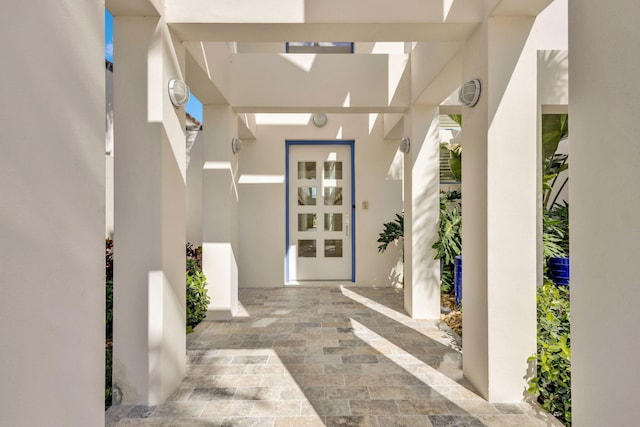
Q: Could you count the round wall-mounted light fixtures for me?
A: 5